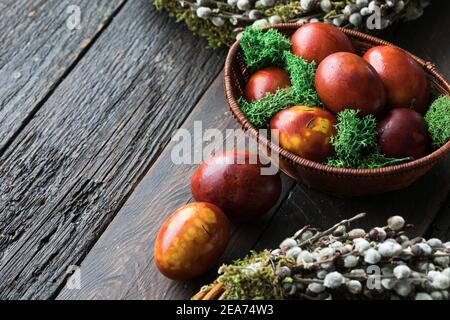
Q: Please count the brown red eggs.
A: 8